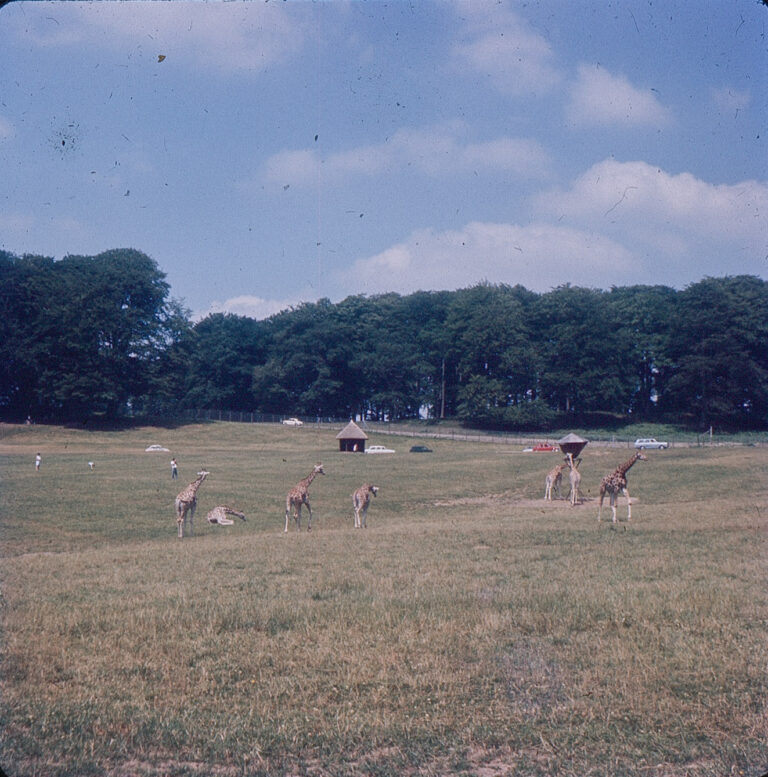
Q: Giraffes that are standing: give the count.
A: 6